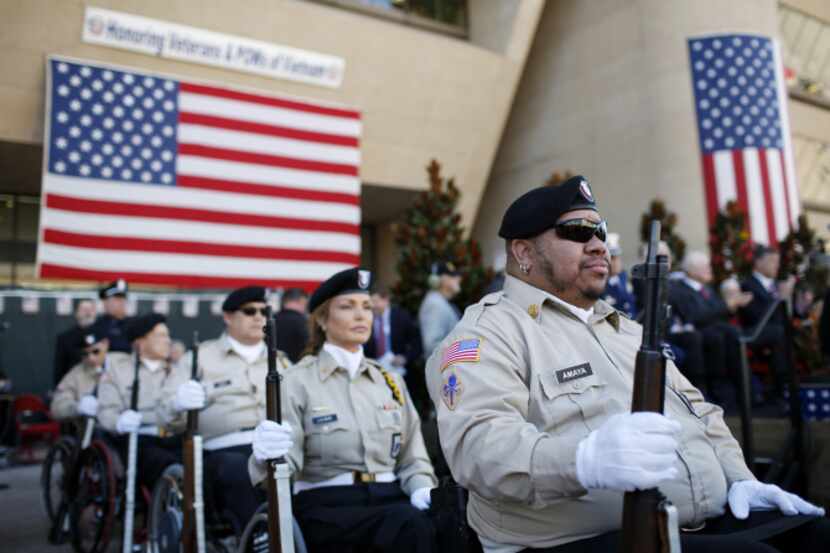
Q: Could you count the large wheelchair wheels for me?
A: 4